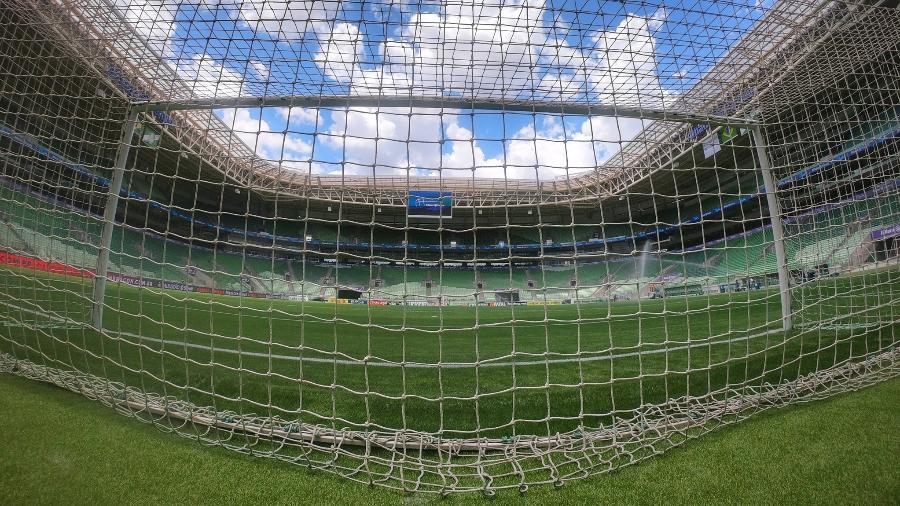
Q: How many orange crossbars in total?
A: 0